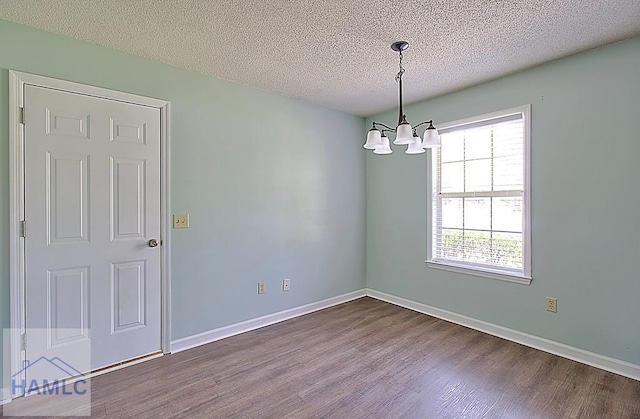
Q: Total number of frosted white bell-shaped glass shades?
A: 5